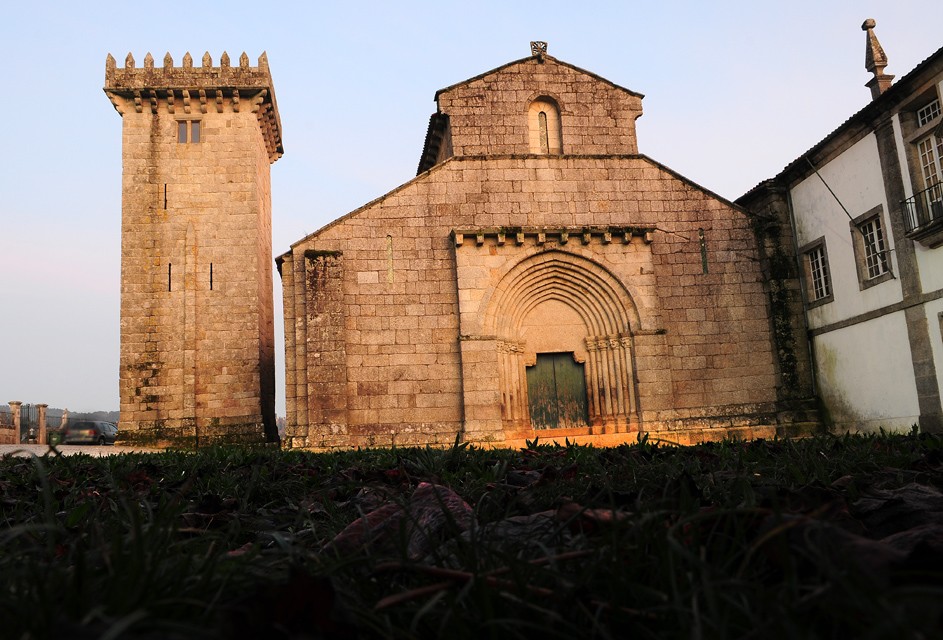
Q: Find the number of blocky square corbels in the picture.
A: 10